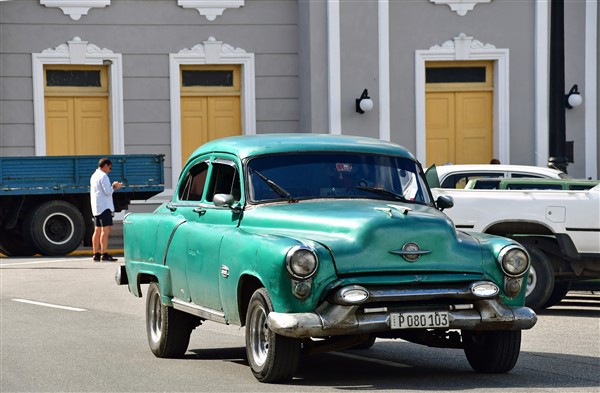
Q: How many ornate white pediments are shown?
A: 3